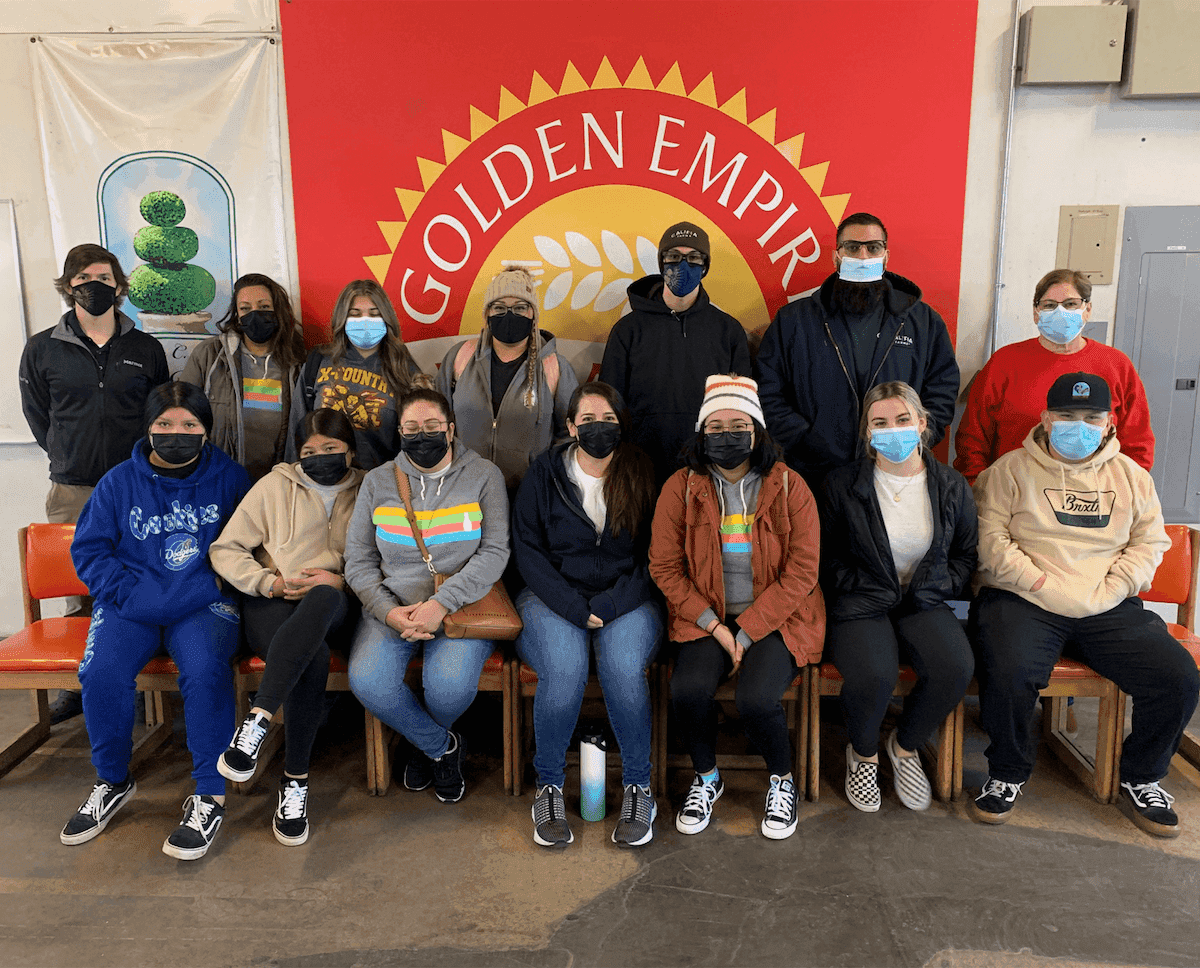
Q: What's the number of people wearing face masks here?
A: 14